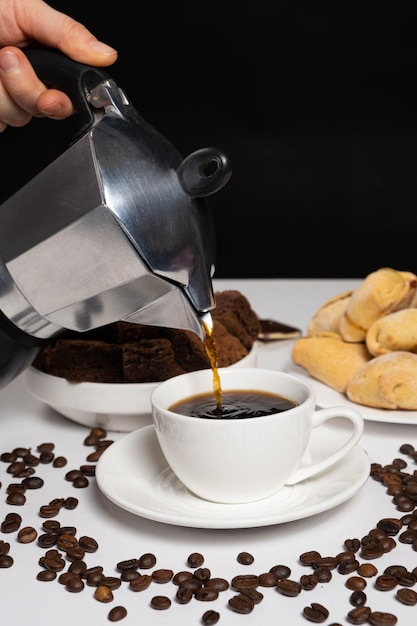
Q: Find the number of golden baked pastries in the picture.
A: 5